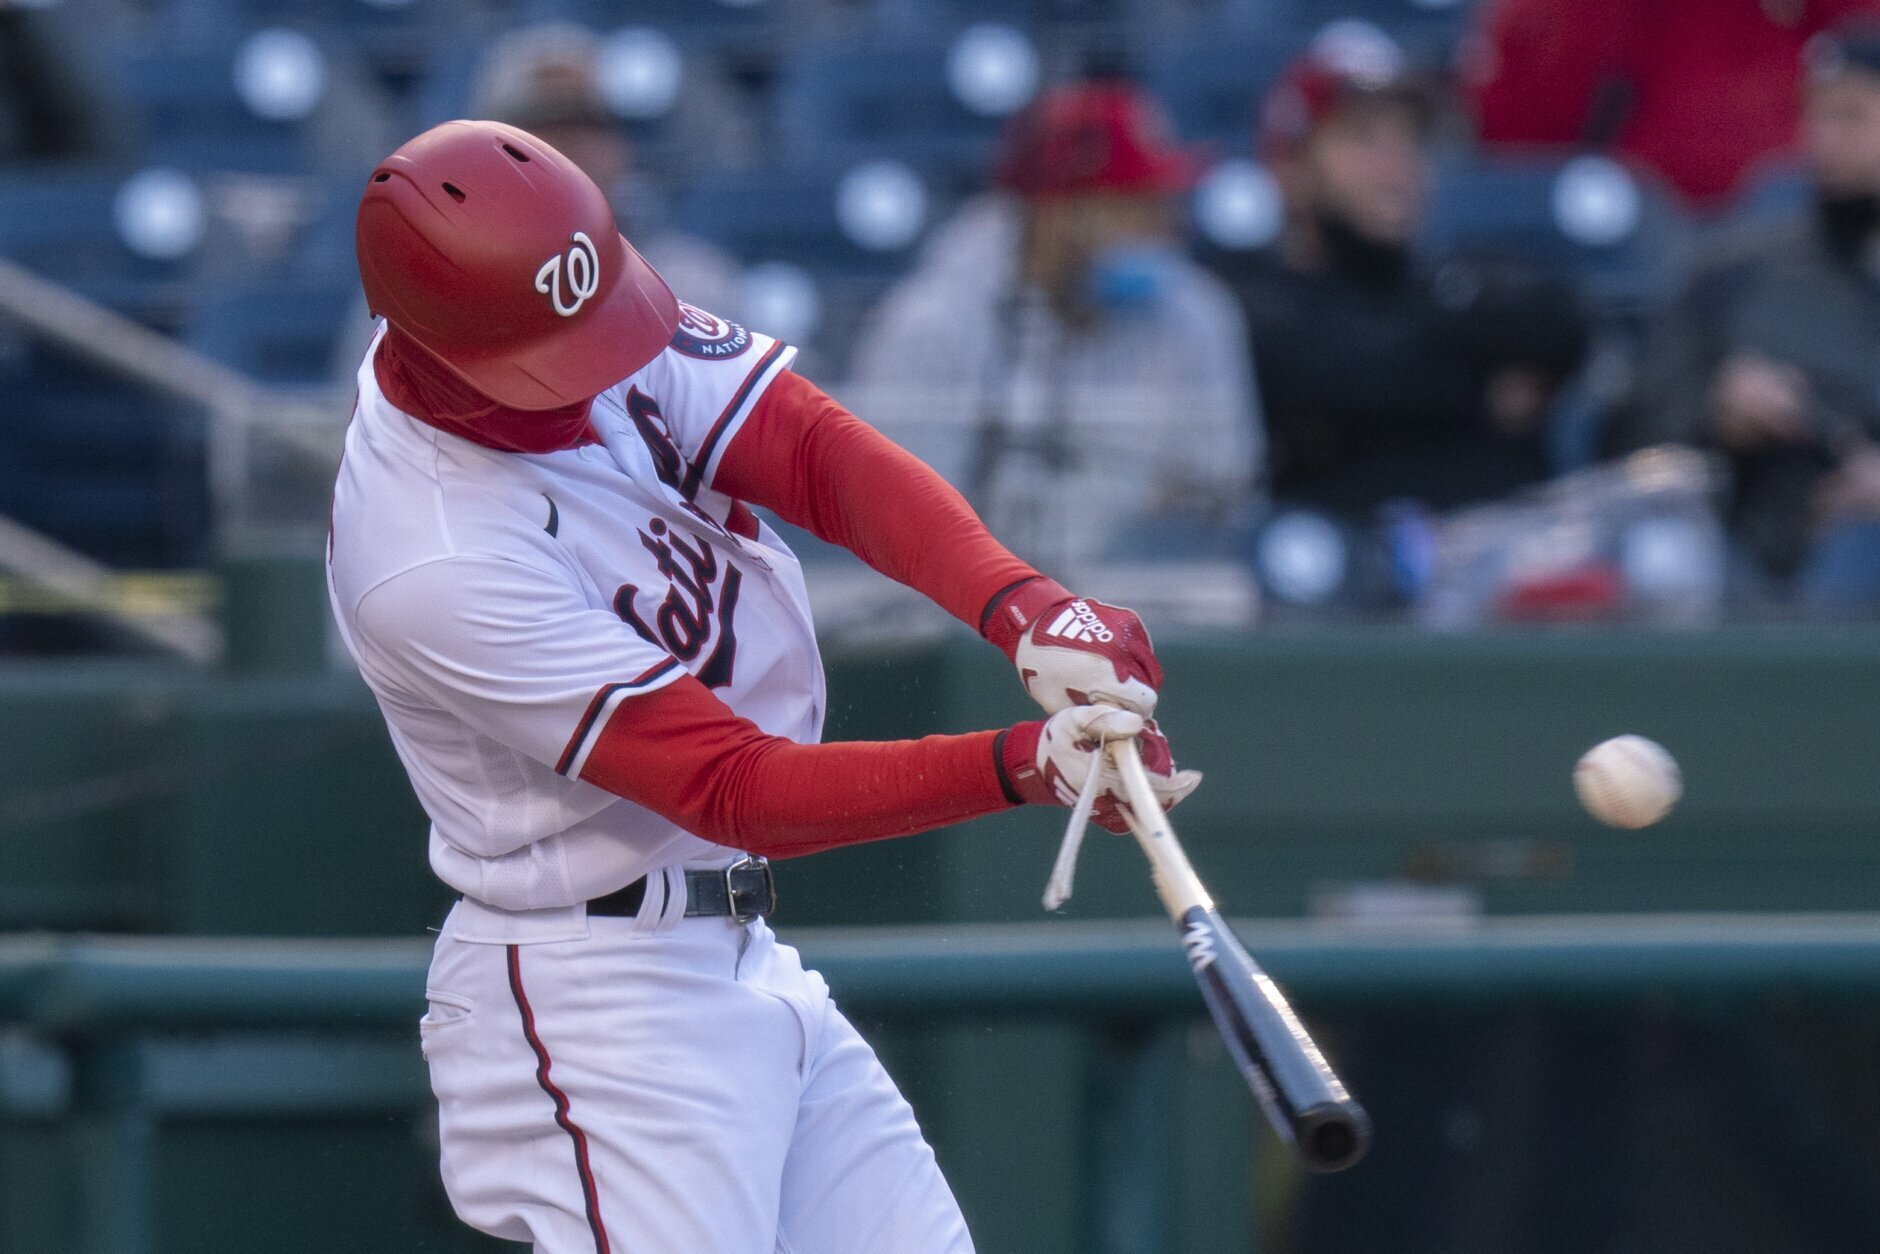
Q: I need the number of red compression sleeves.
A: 2